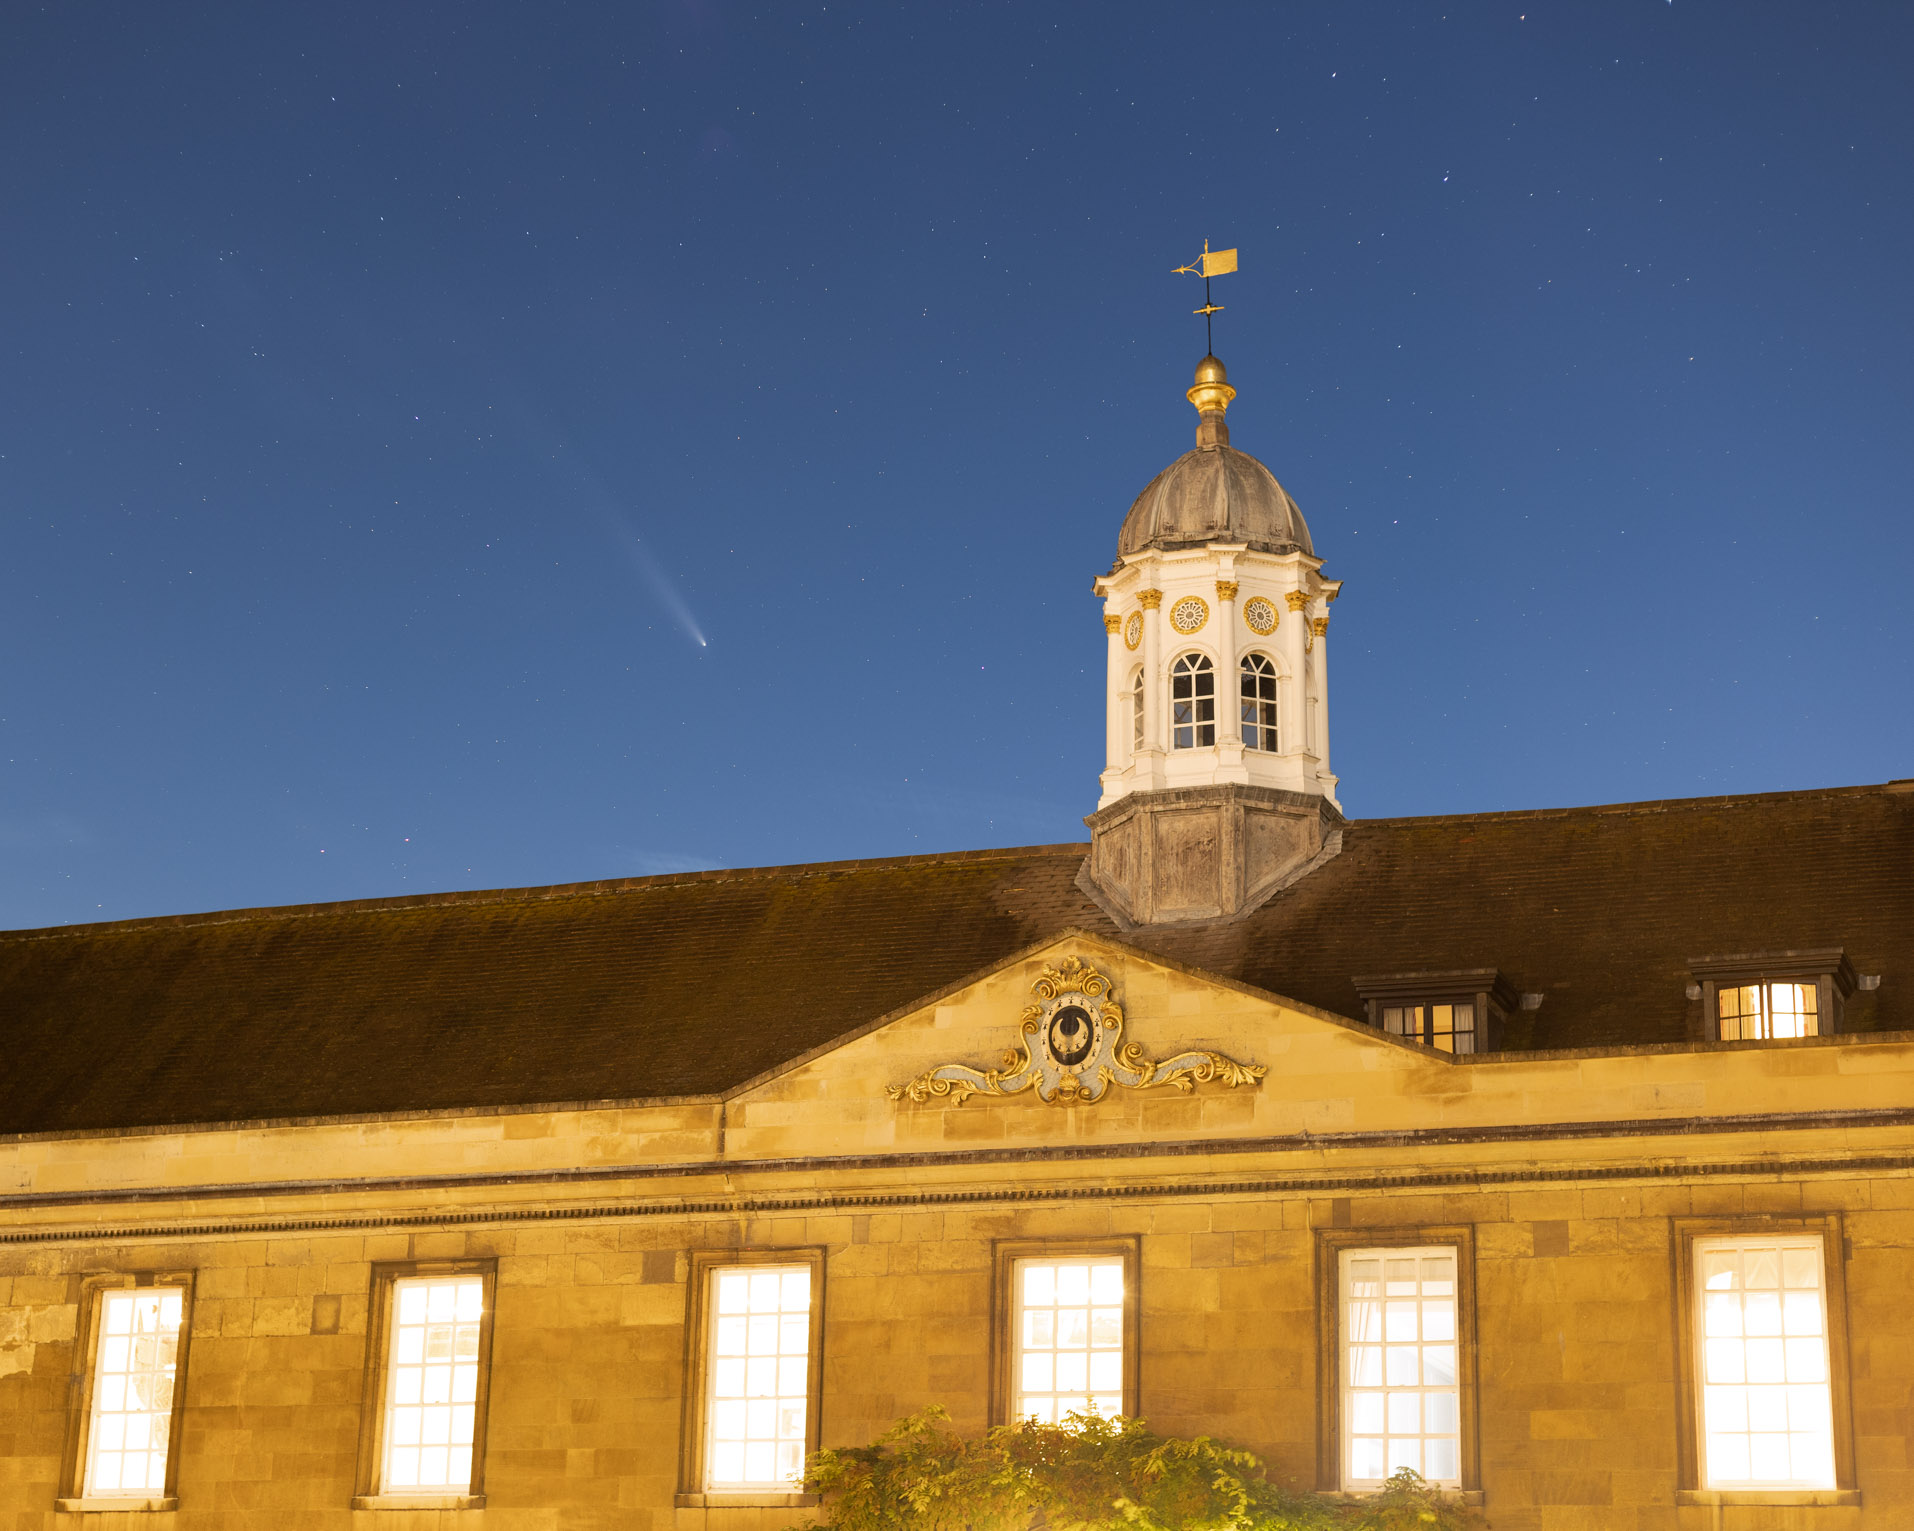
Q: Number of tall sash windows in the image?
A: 6